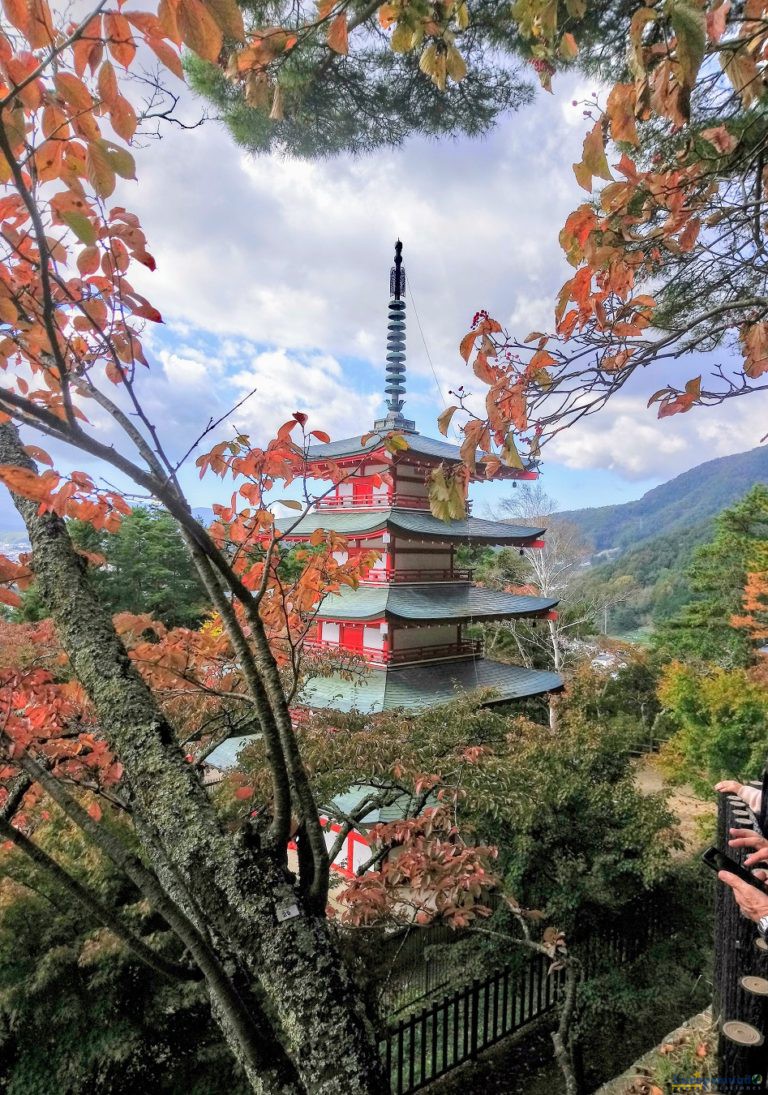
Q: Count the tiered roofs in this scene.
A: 5